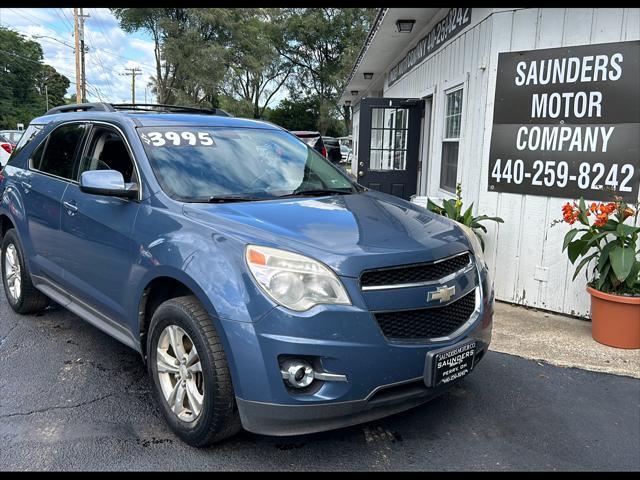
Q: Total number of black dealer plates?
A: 1